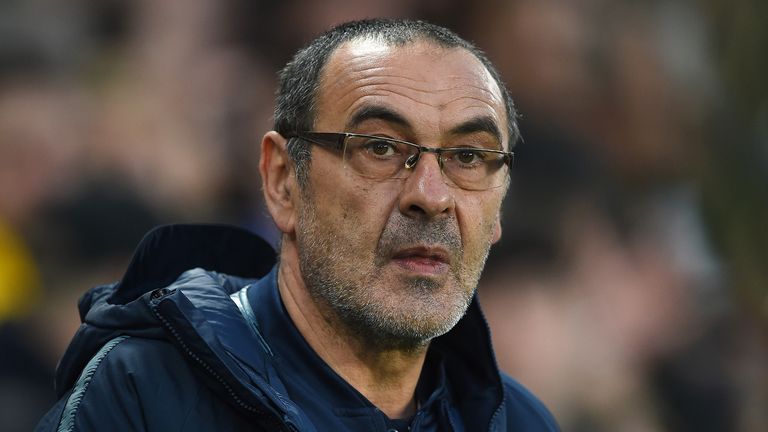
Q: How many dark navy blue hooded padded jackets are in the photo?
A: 1